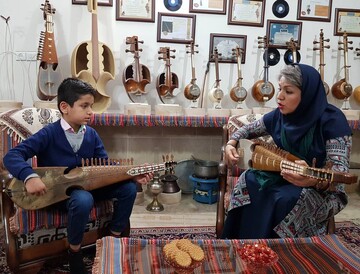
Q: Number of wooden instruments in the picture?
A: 14